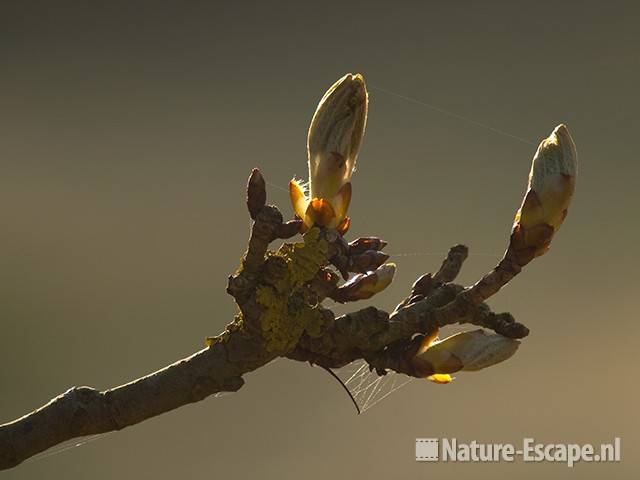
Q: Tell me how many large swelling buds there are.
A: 3